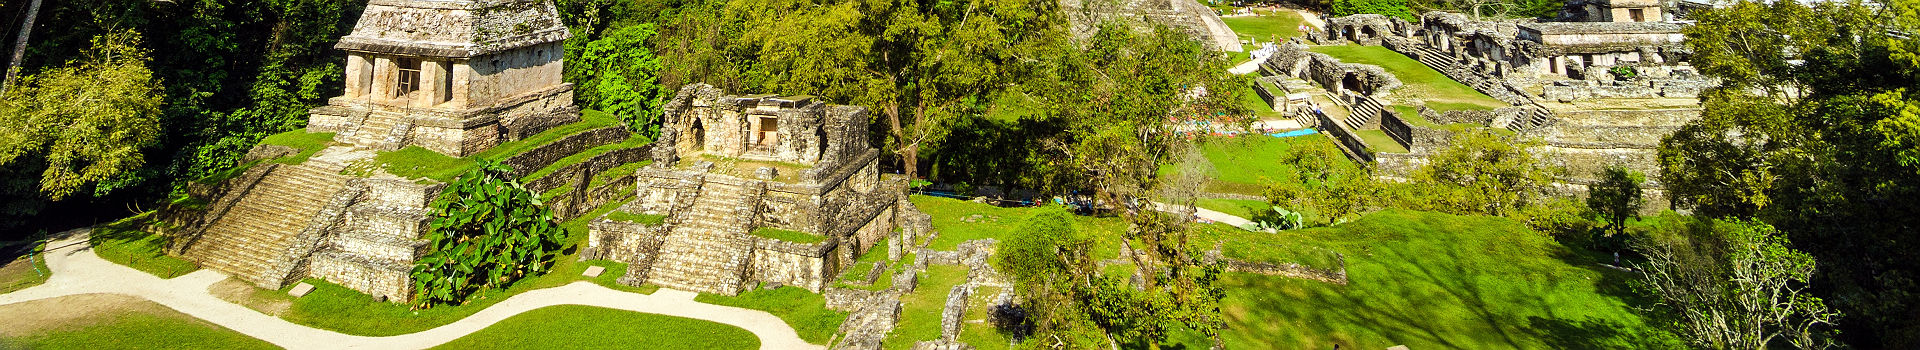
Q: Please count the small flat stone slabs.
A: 2